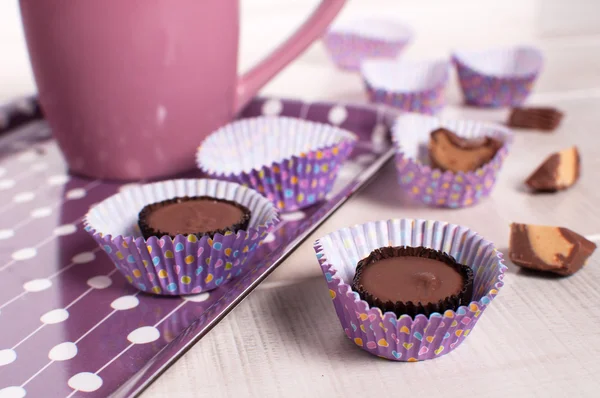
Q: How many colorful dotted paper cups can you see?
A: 7